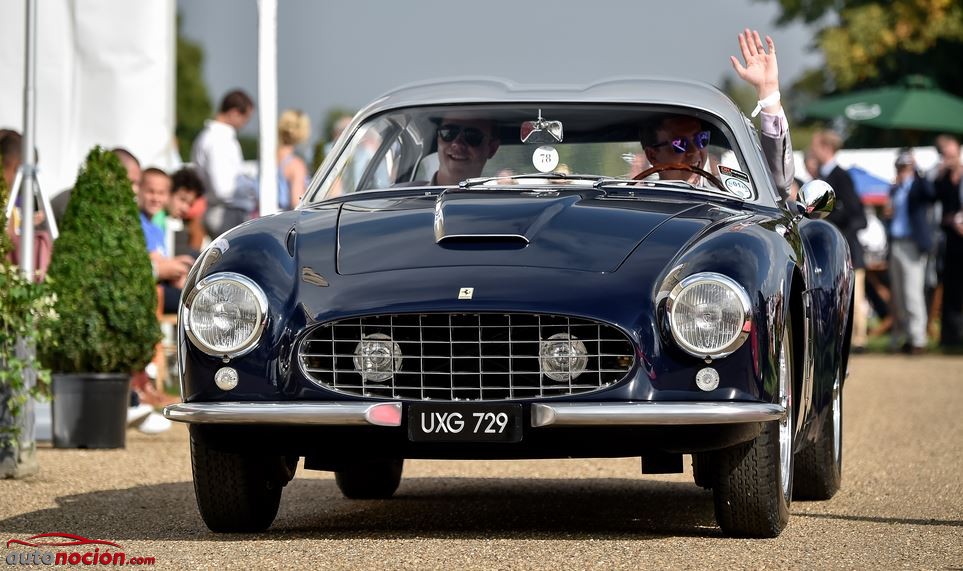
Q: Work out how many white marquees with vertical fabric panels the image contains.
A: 1